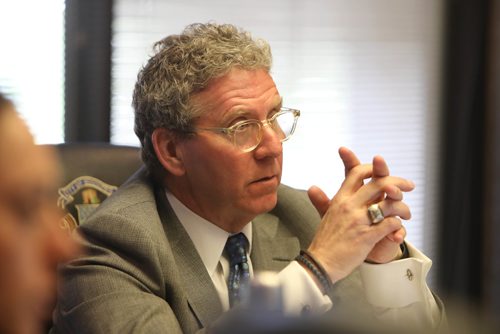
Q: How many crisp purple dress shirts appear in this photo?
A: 0